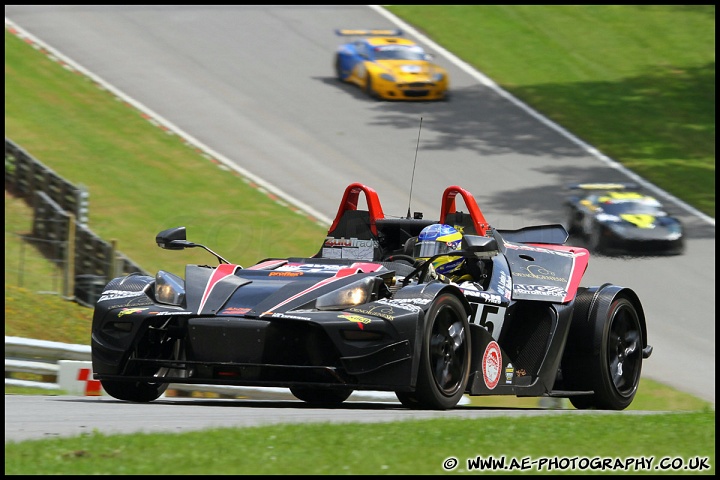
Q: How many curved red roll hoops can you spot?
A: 2